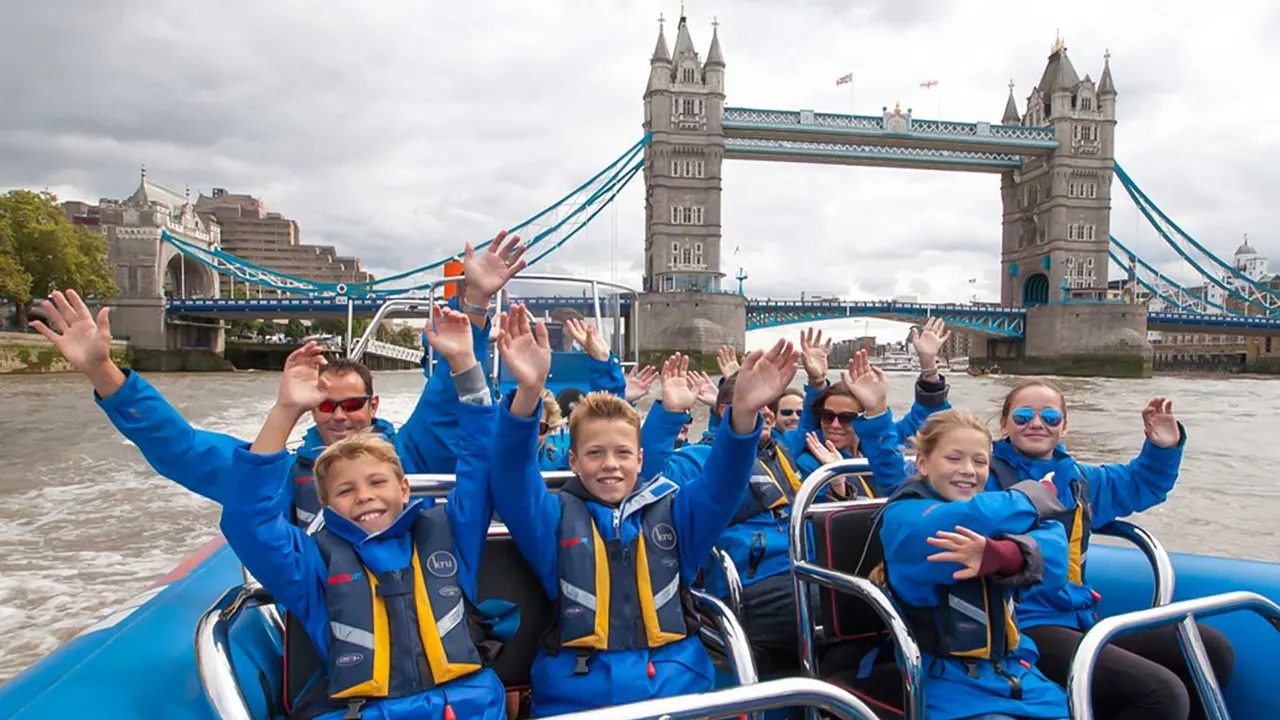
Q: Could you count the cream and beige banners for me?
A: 0